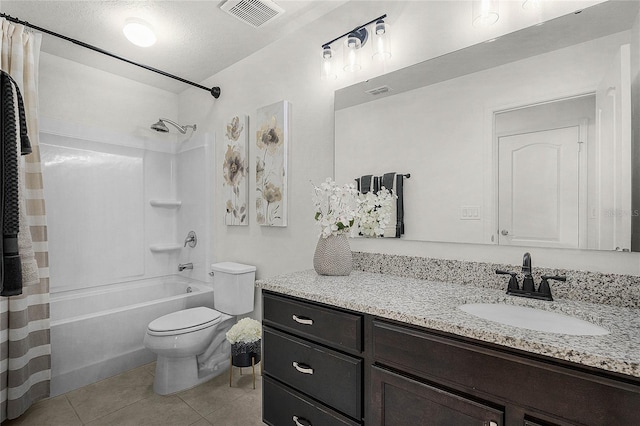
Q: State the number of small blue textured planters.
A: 1